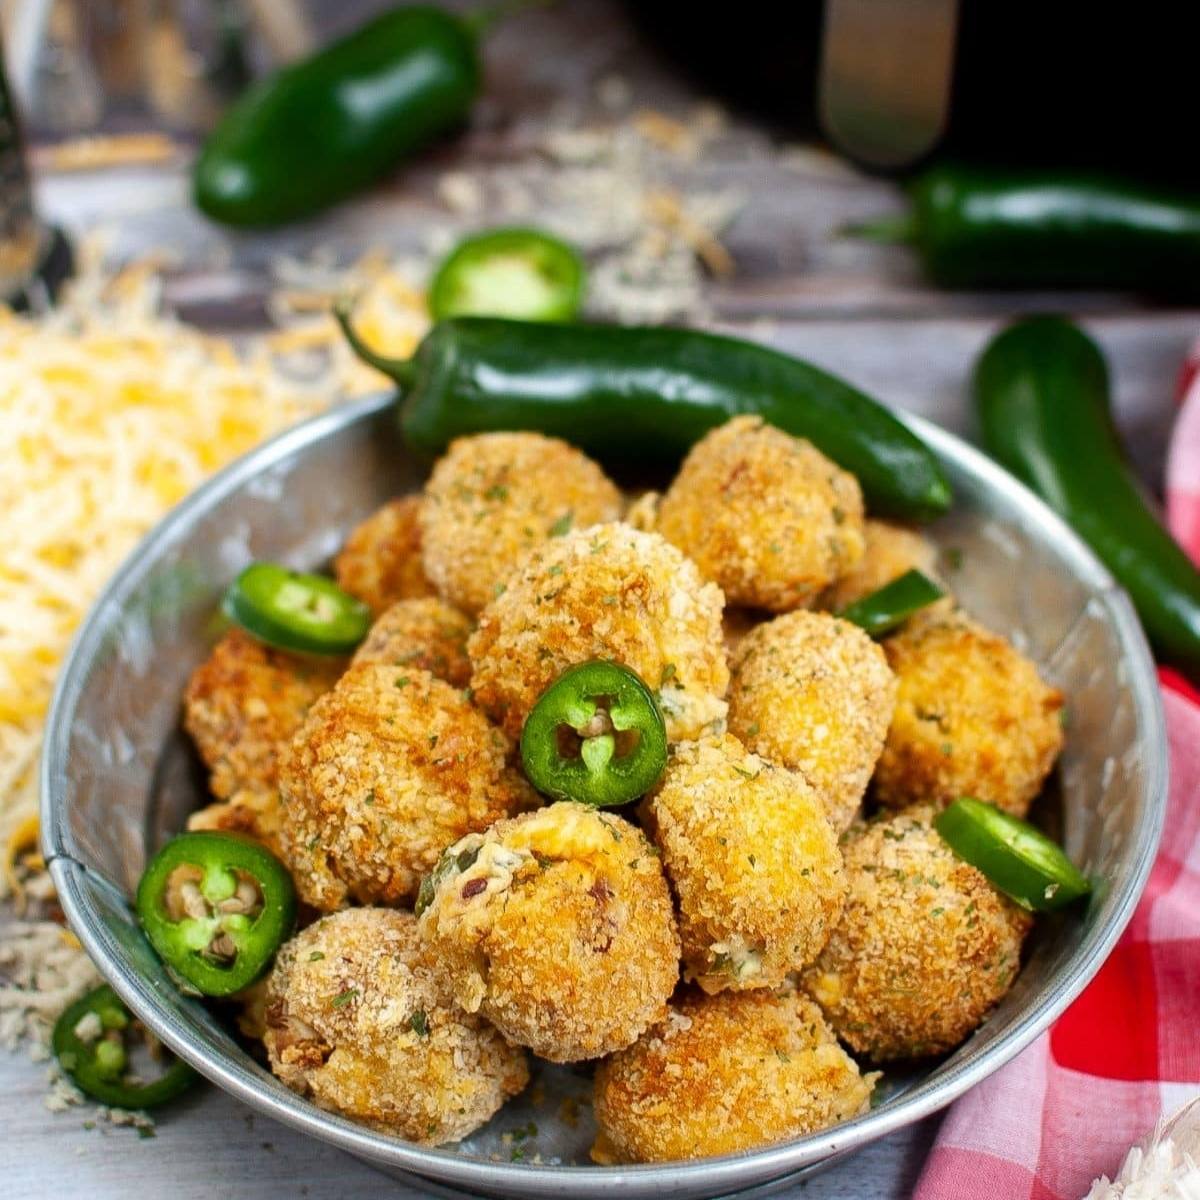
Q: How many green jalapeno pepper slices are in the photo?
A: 7